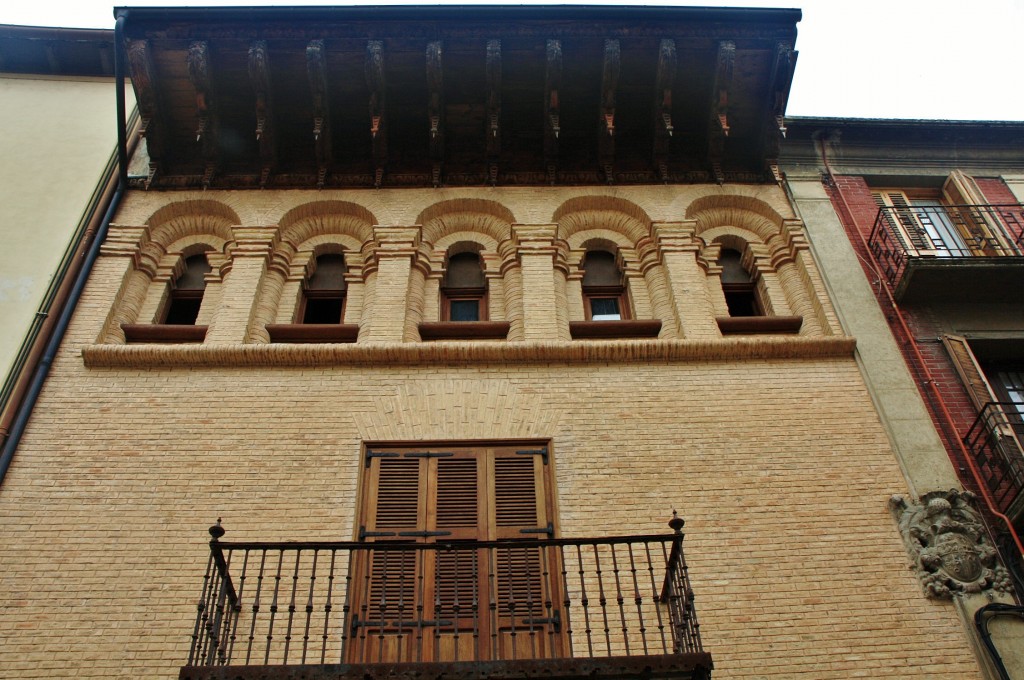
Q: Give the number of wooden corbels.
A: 12